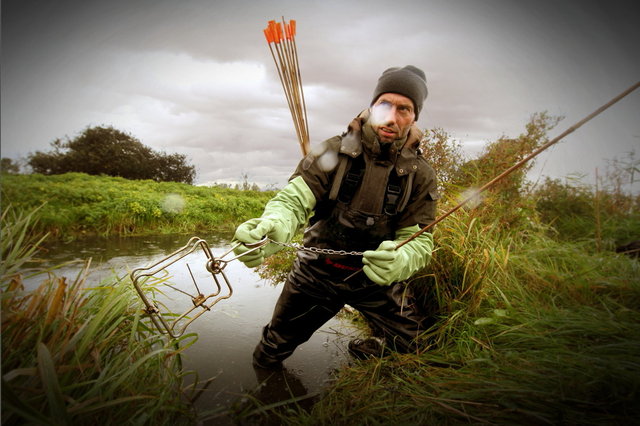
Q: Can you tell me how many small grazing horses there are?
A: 0